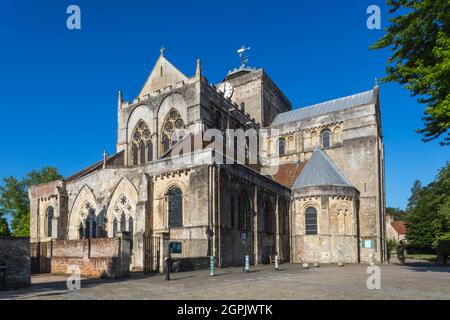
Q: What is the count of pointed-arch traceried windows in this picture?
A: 4